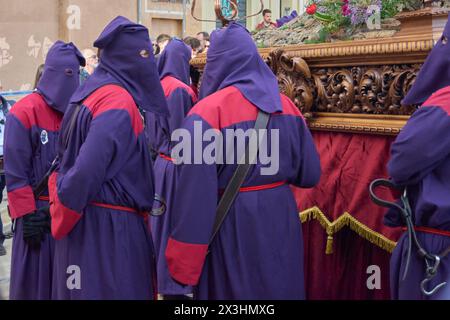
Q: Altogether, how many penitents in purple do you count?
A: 5